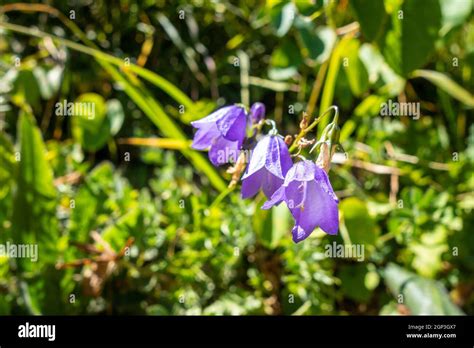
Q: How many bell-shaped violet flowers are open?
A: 3